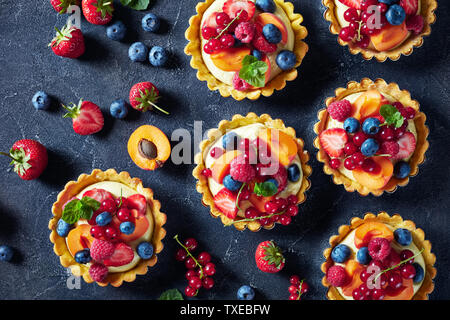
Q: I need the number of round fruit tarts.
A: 6